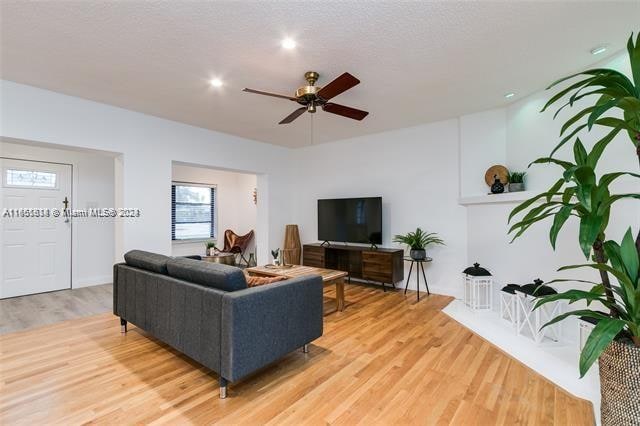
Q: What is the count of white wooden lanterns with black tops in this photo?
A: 4